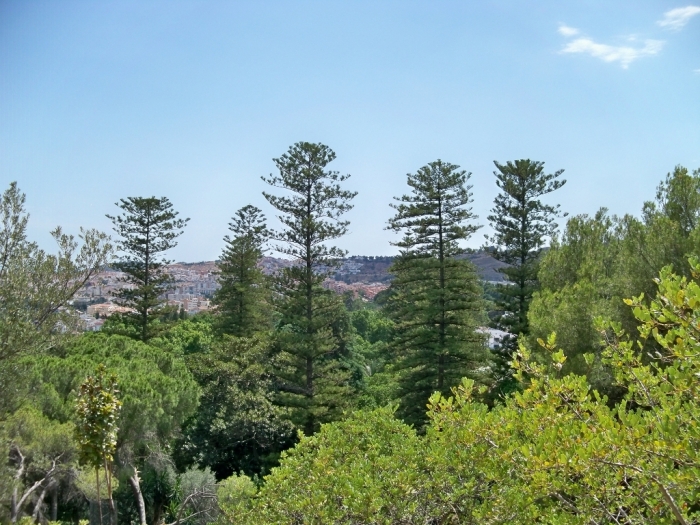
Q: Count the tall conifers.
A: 5